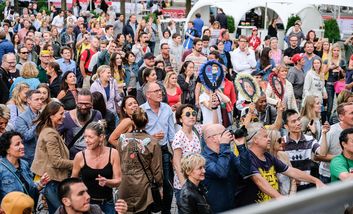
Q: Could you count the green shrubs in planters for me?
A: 3